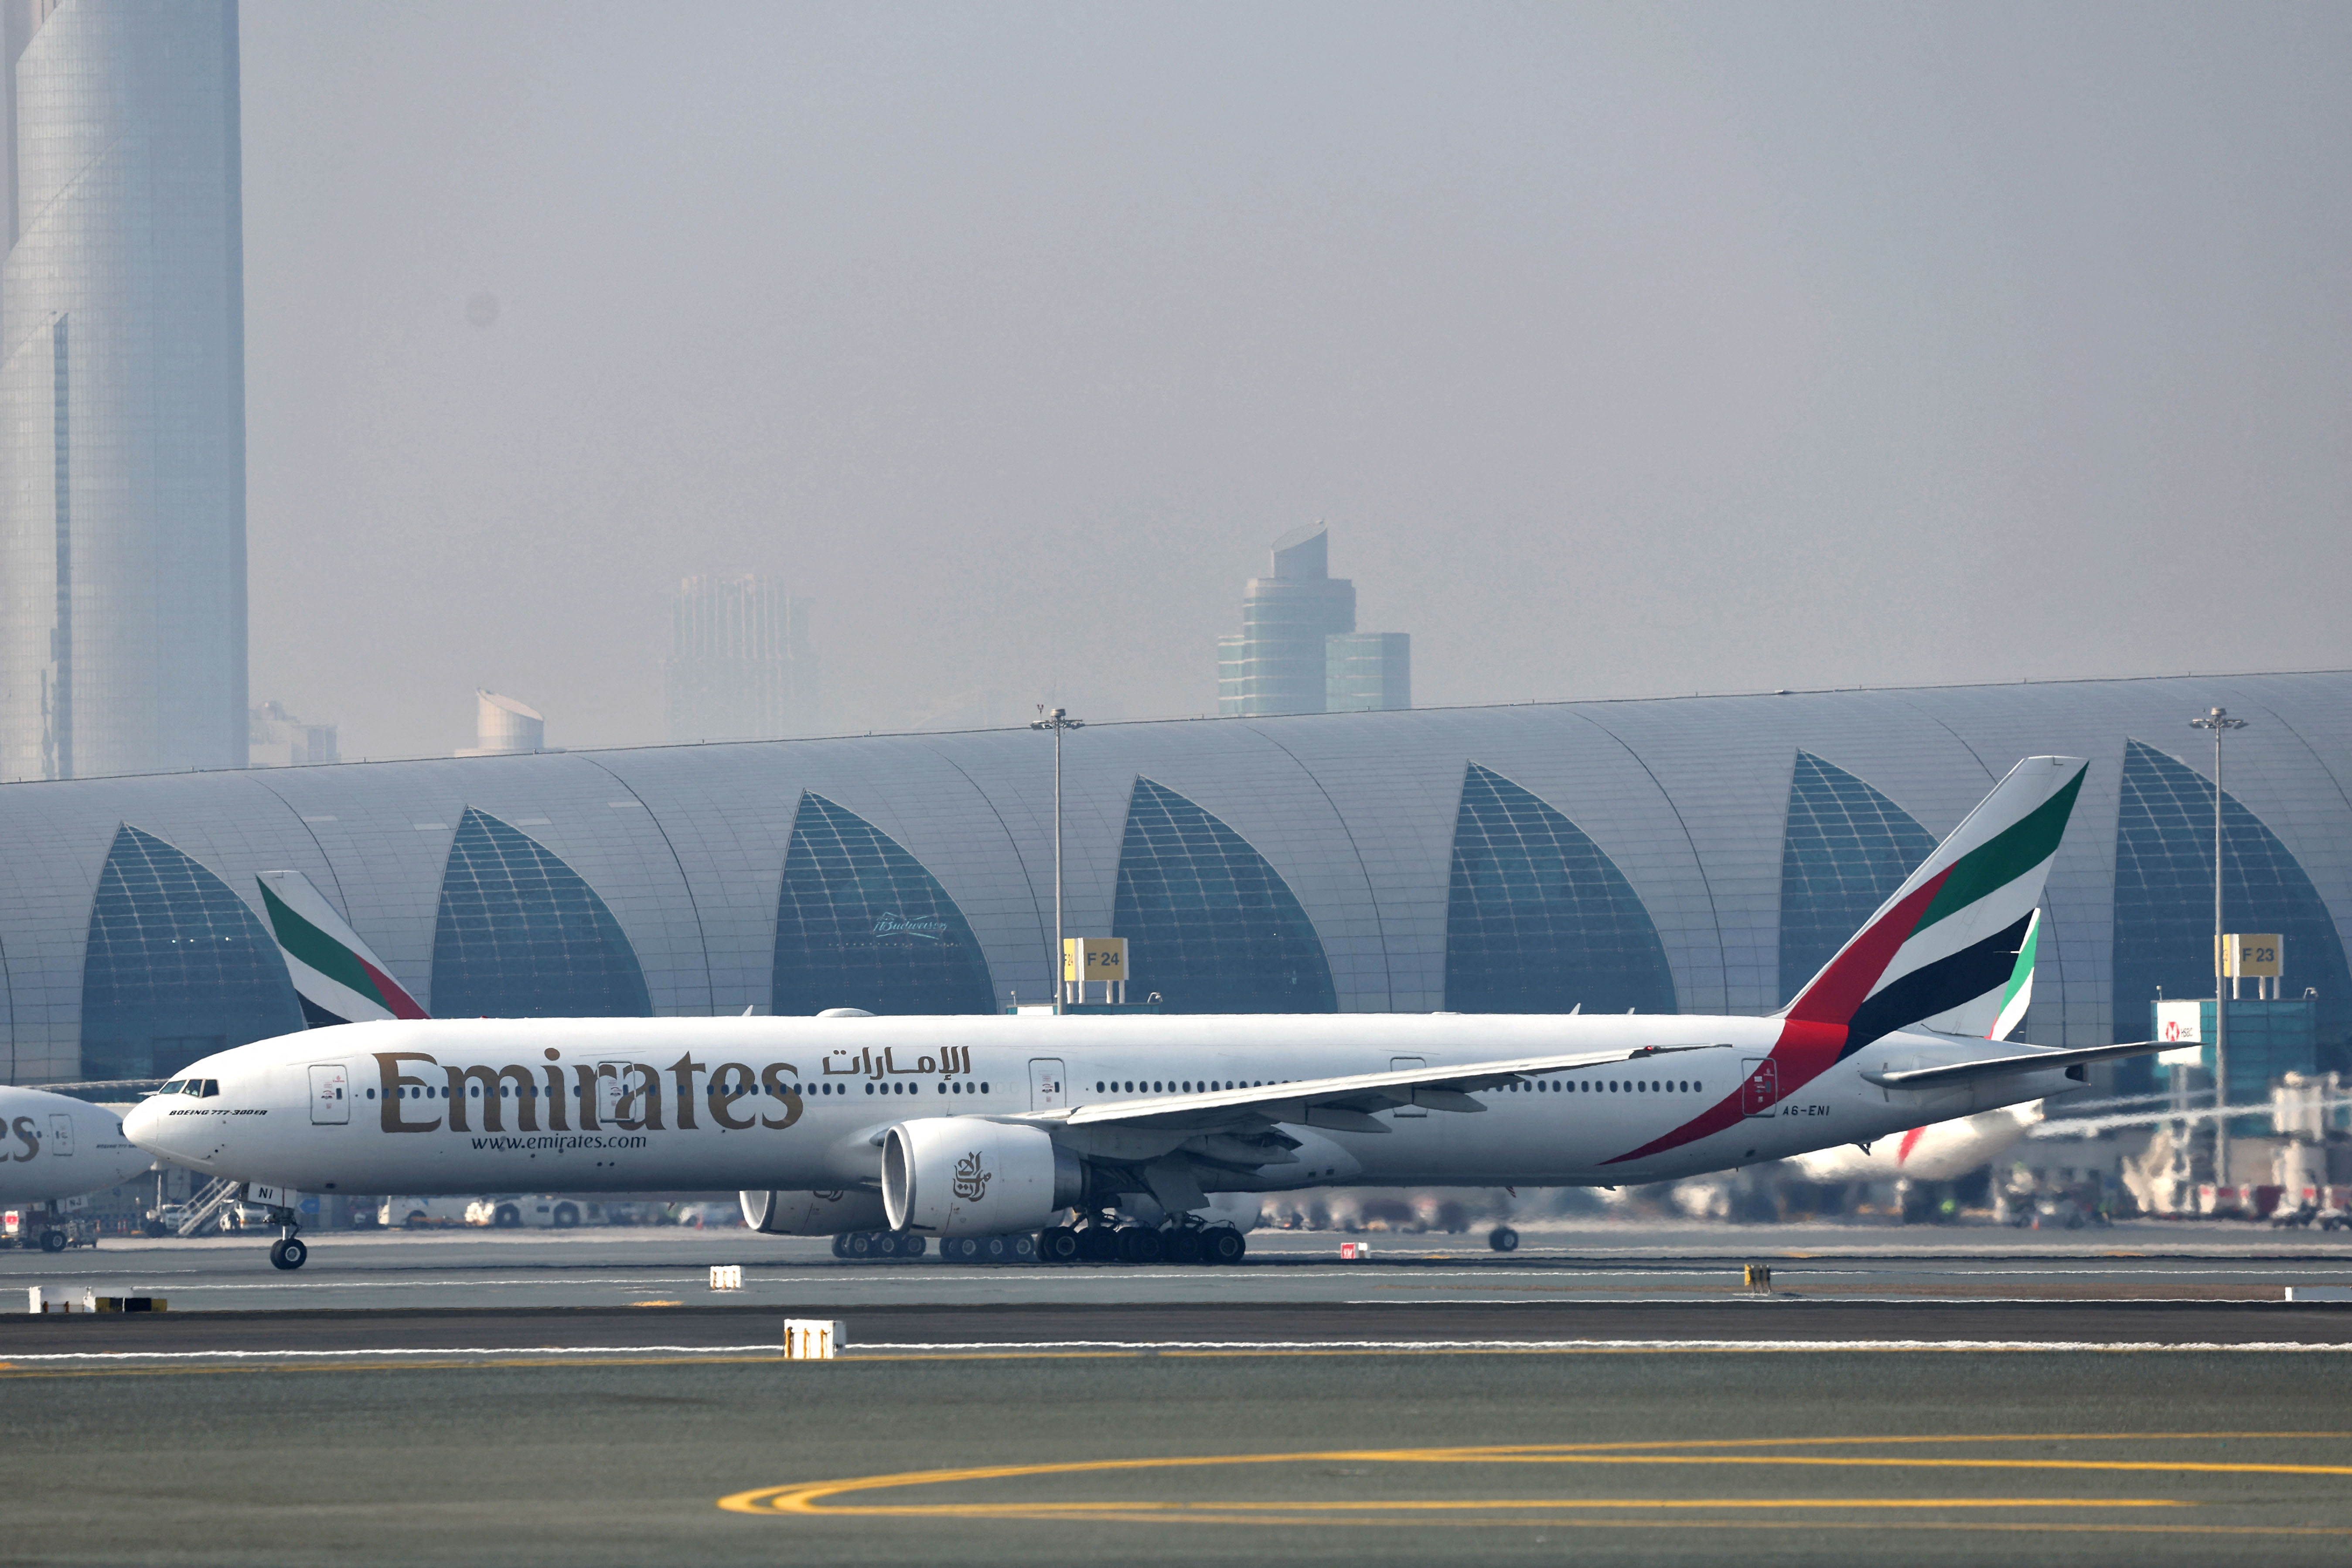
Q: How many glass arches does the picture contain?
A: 7